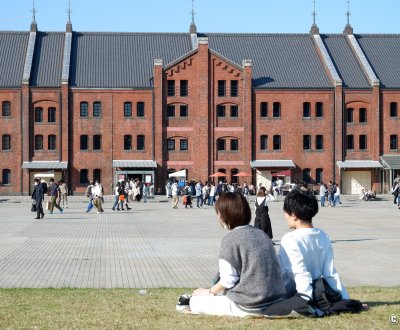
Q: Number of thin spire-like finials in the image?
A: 5